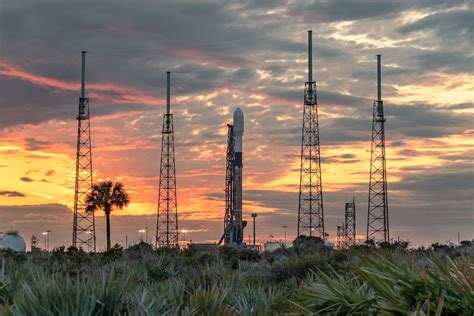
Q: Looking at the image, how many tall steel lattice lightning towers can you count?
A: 4